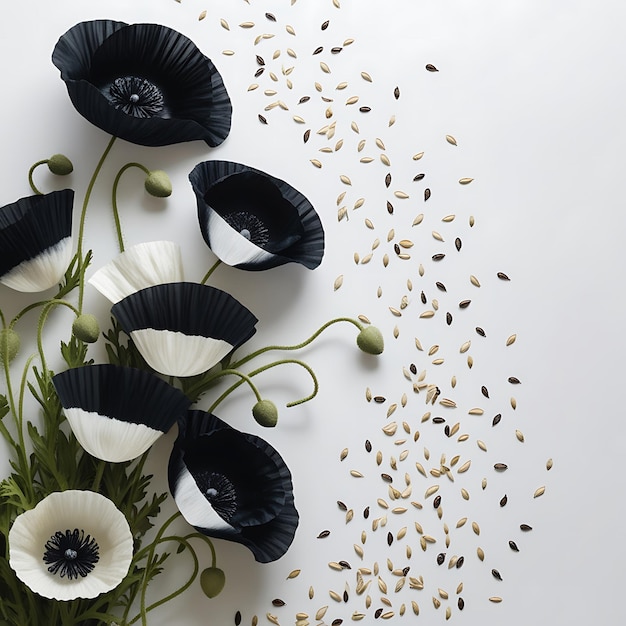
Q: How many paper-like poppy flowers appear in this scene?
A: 8